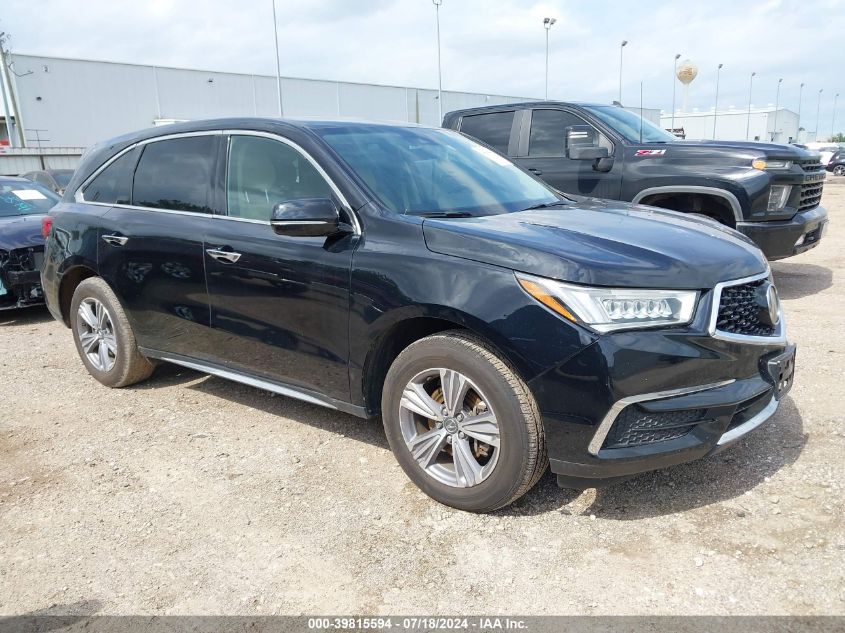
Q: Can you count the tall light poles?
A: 11